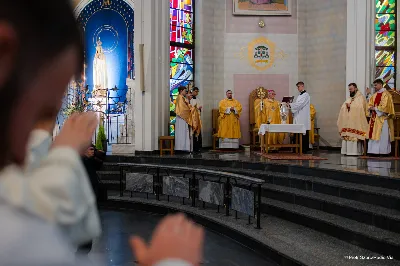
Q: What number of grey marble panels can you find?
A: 4